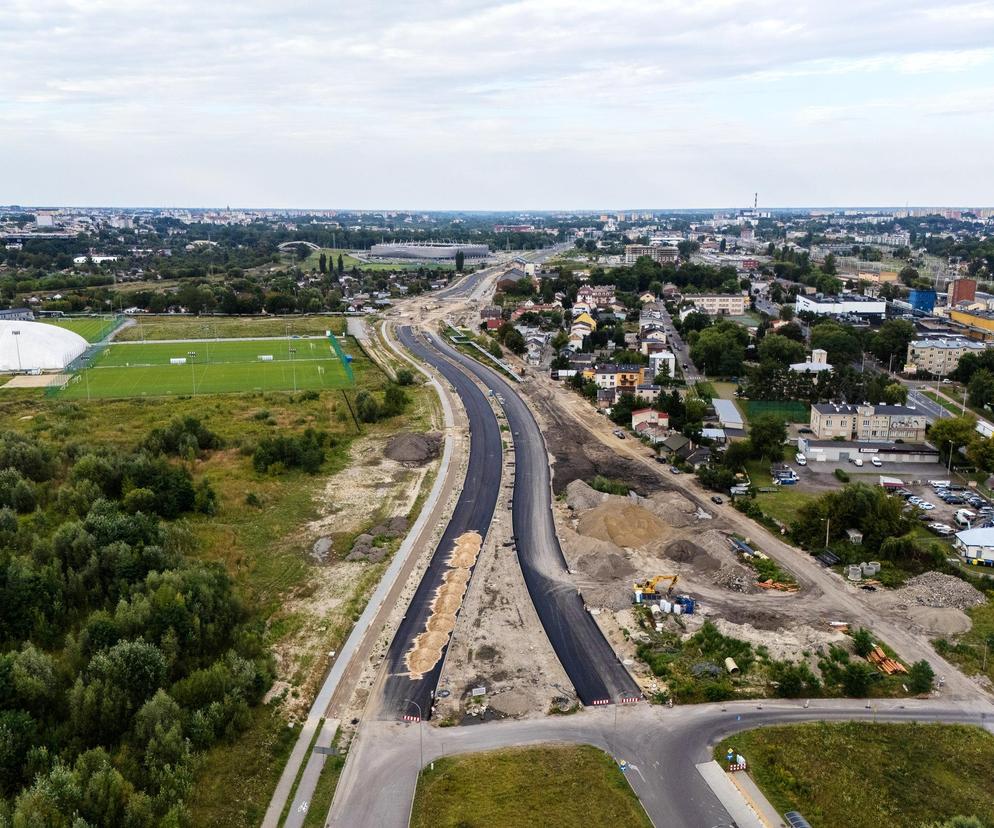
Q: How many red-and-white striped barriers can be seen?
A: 4